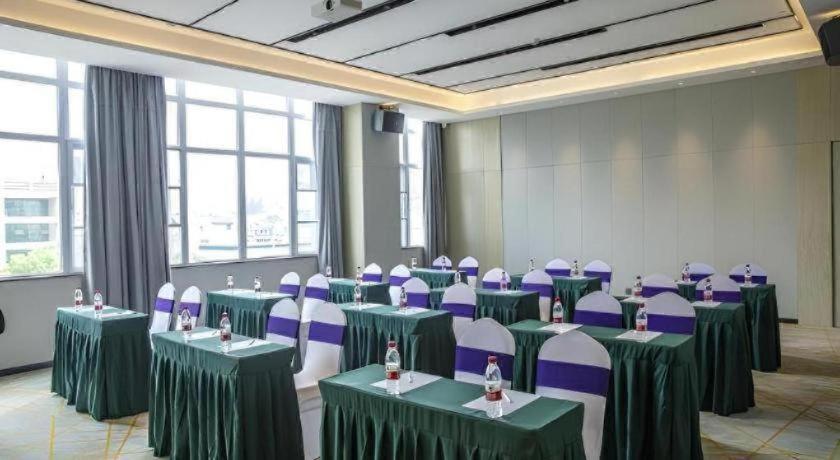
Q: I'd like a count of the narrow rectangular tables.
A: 12